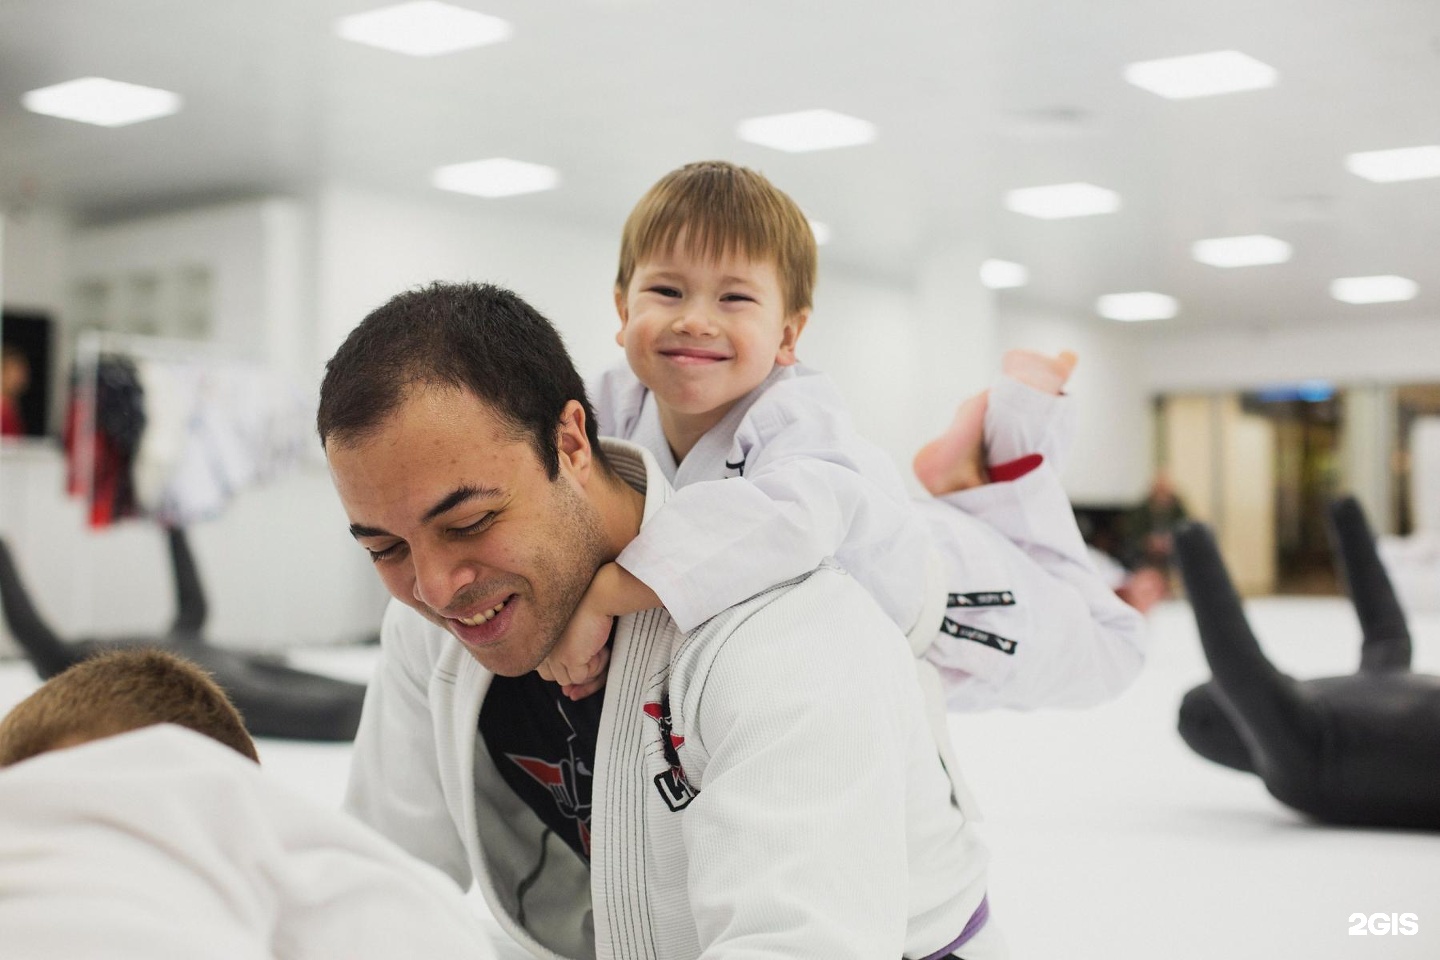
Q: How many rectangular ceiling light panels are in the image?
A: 12